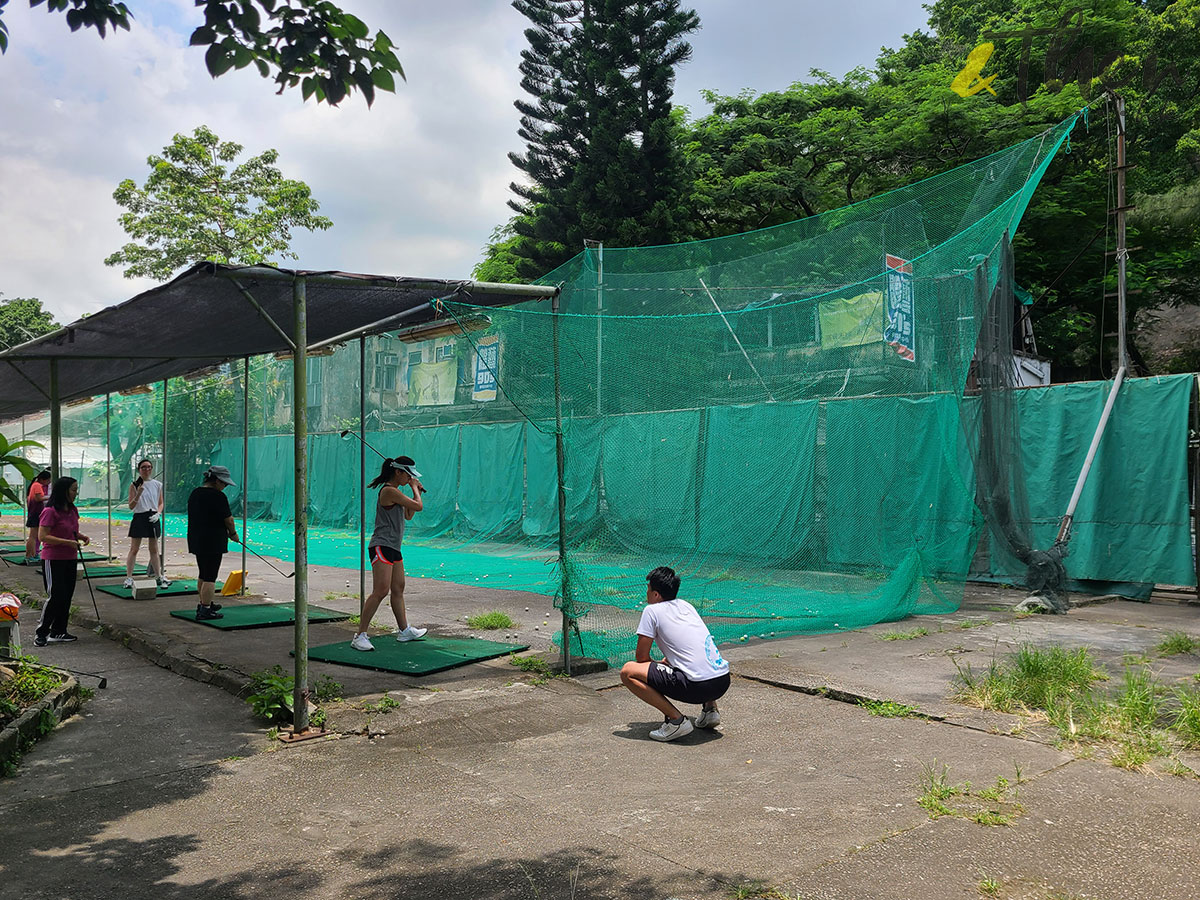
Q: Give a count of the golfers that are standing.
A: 5